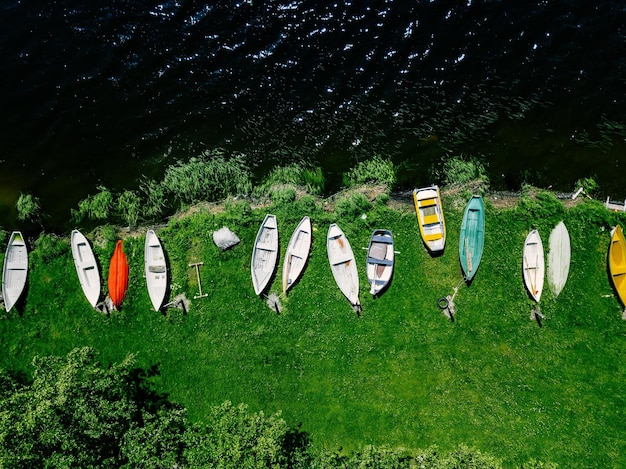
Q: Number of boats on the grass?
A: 13